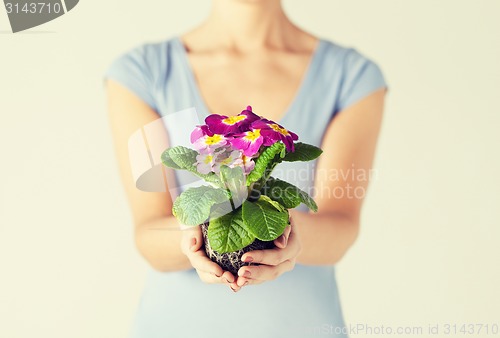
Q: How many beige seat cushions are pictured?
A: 0